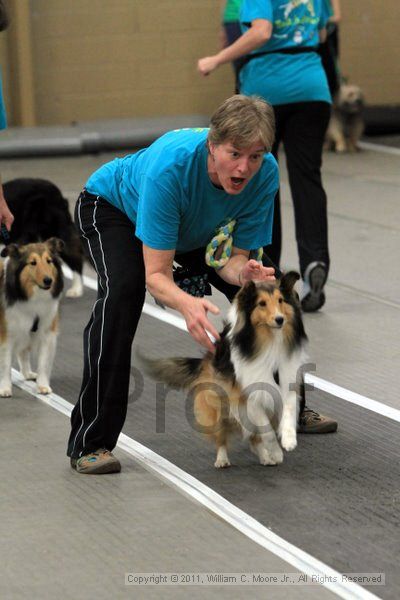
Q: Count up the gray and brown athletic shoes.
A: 2